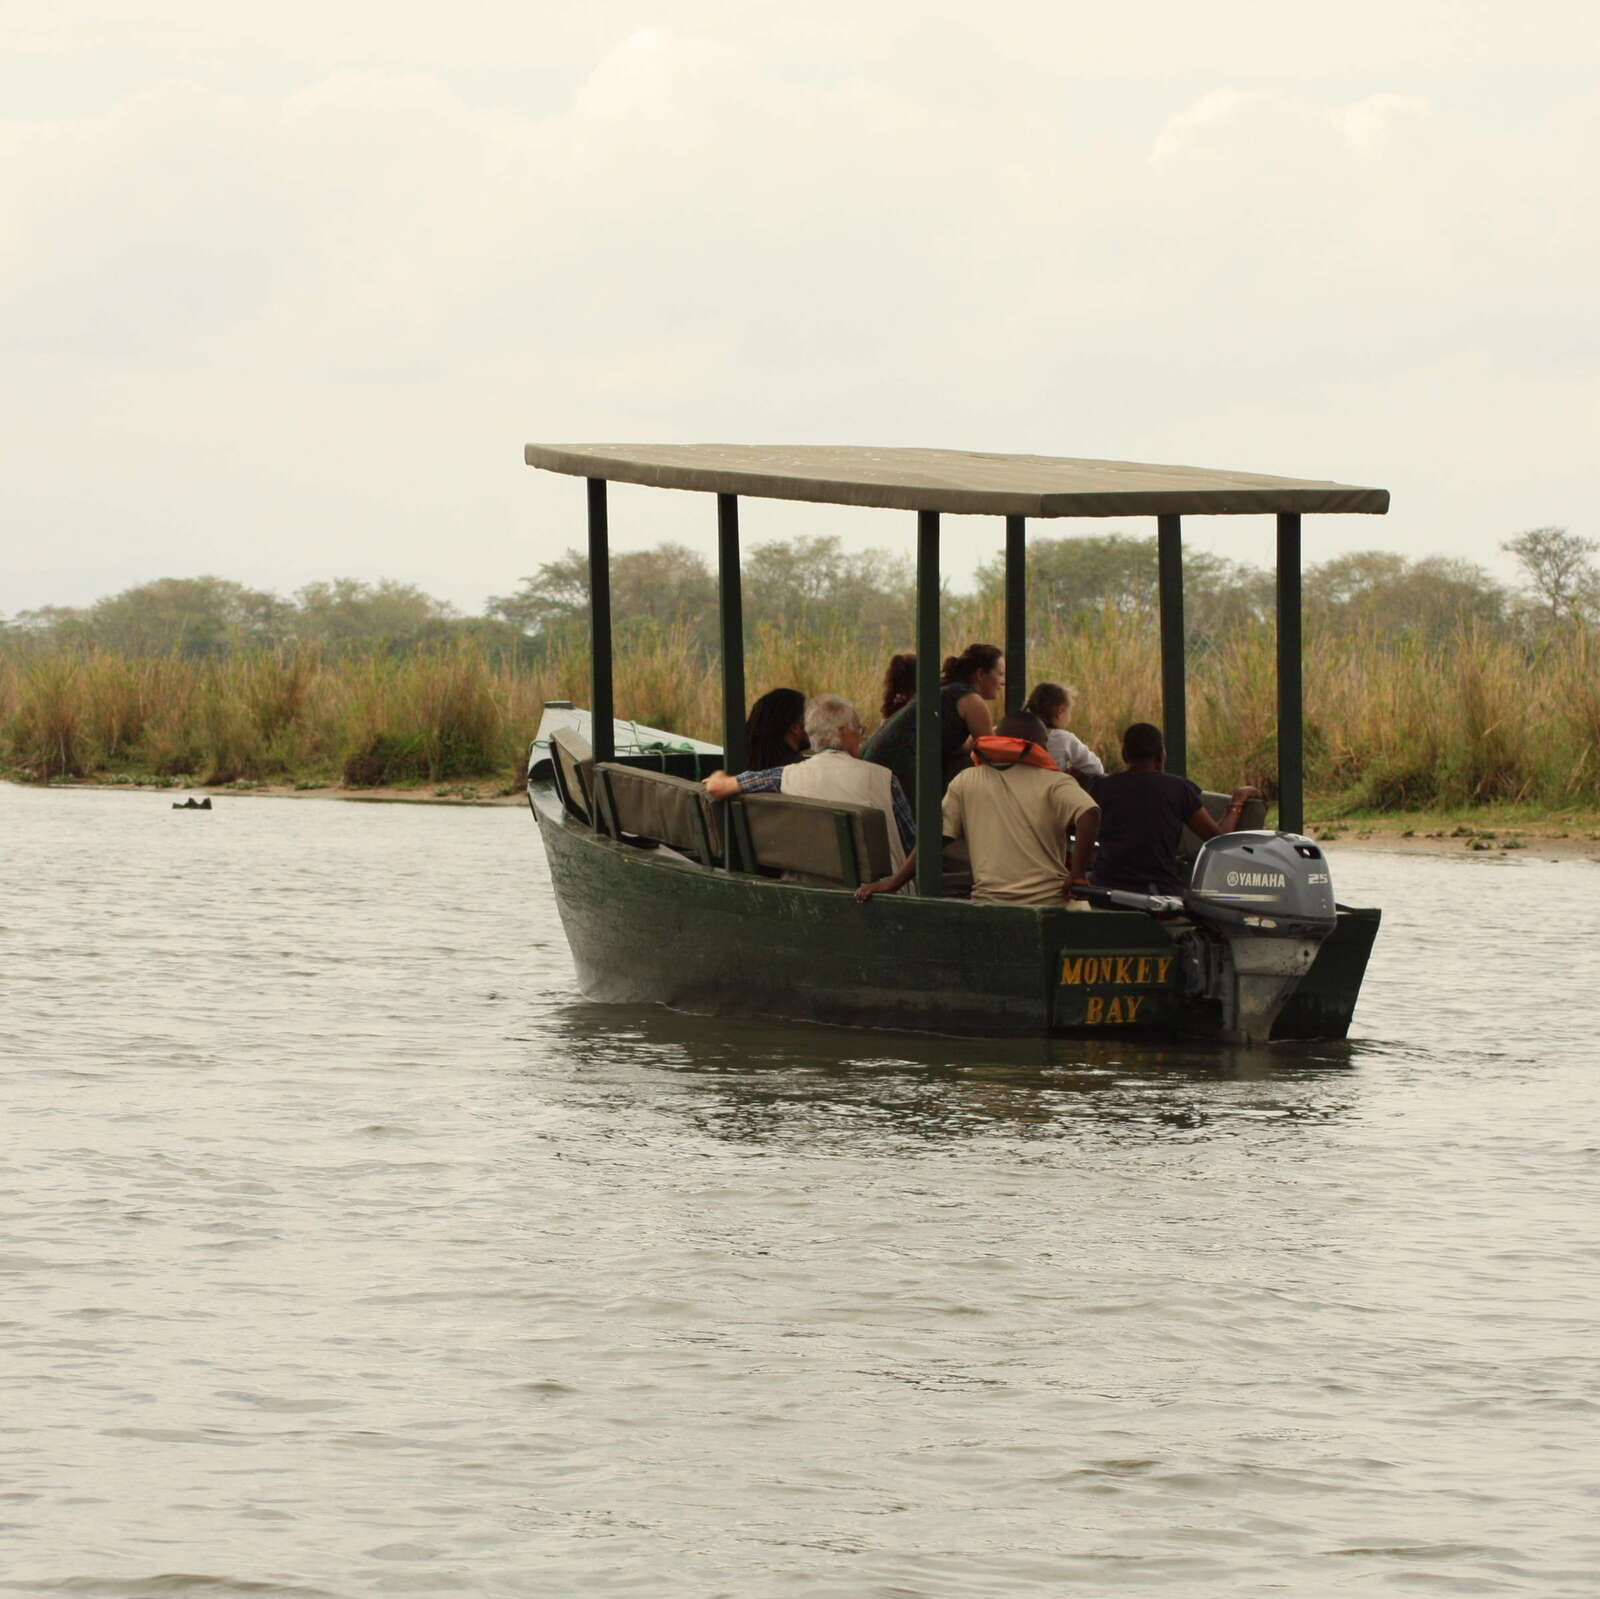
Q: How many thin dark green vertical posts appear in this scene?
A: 6